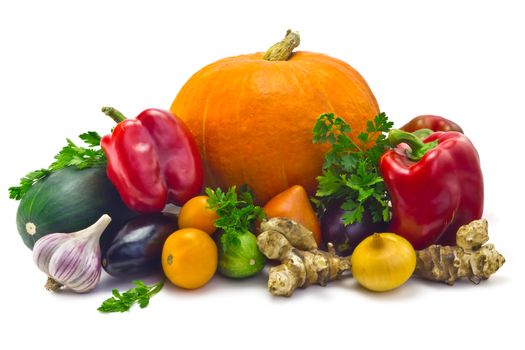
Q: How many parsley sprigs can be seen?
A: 4